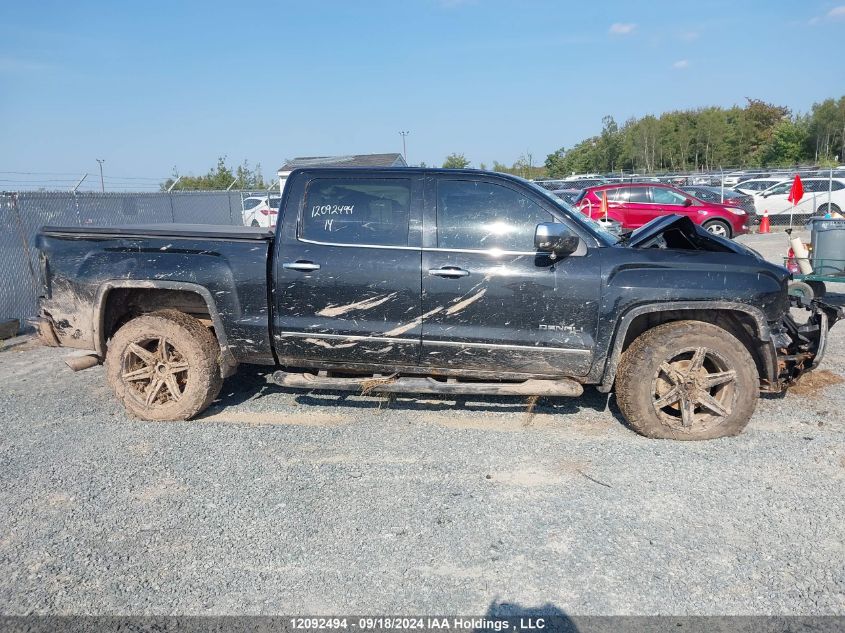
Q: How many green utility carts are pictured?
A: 1